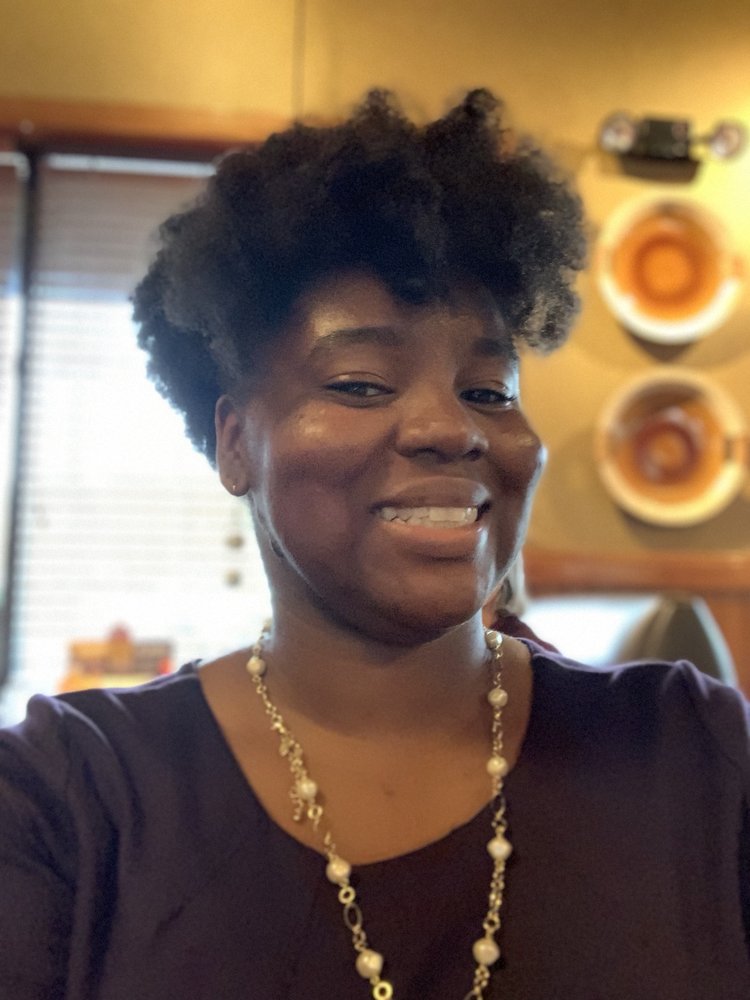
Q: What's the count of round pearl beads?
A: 9